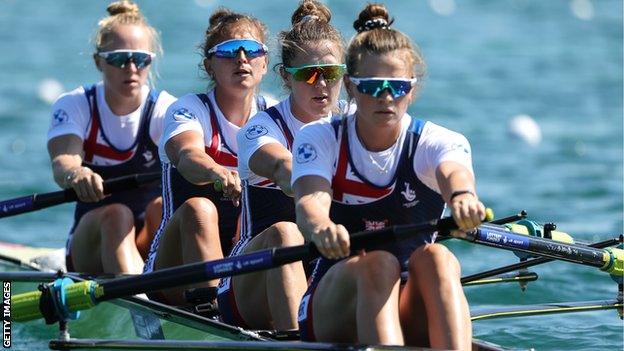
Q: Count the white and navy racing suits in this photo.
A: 4